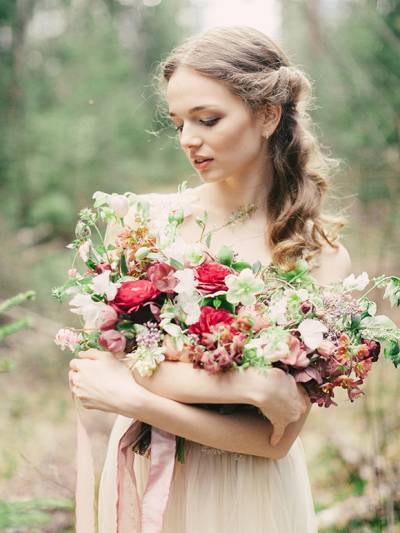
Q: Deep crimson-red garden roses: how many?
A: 3